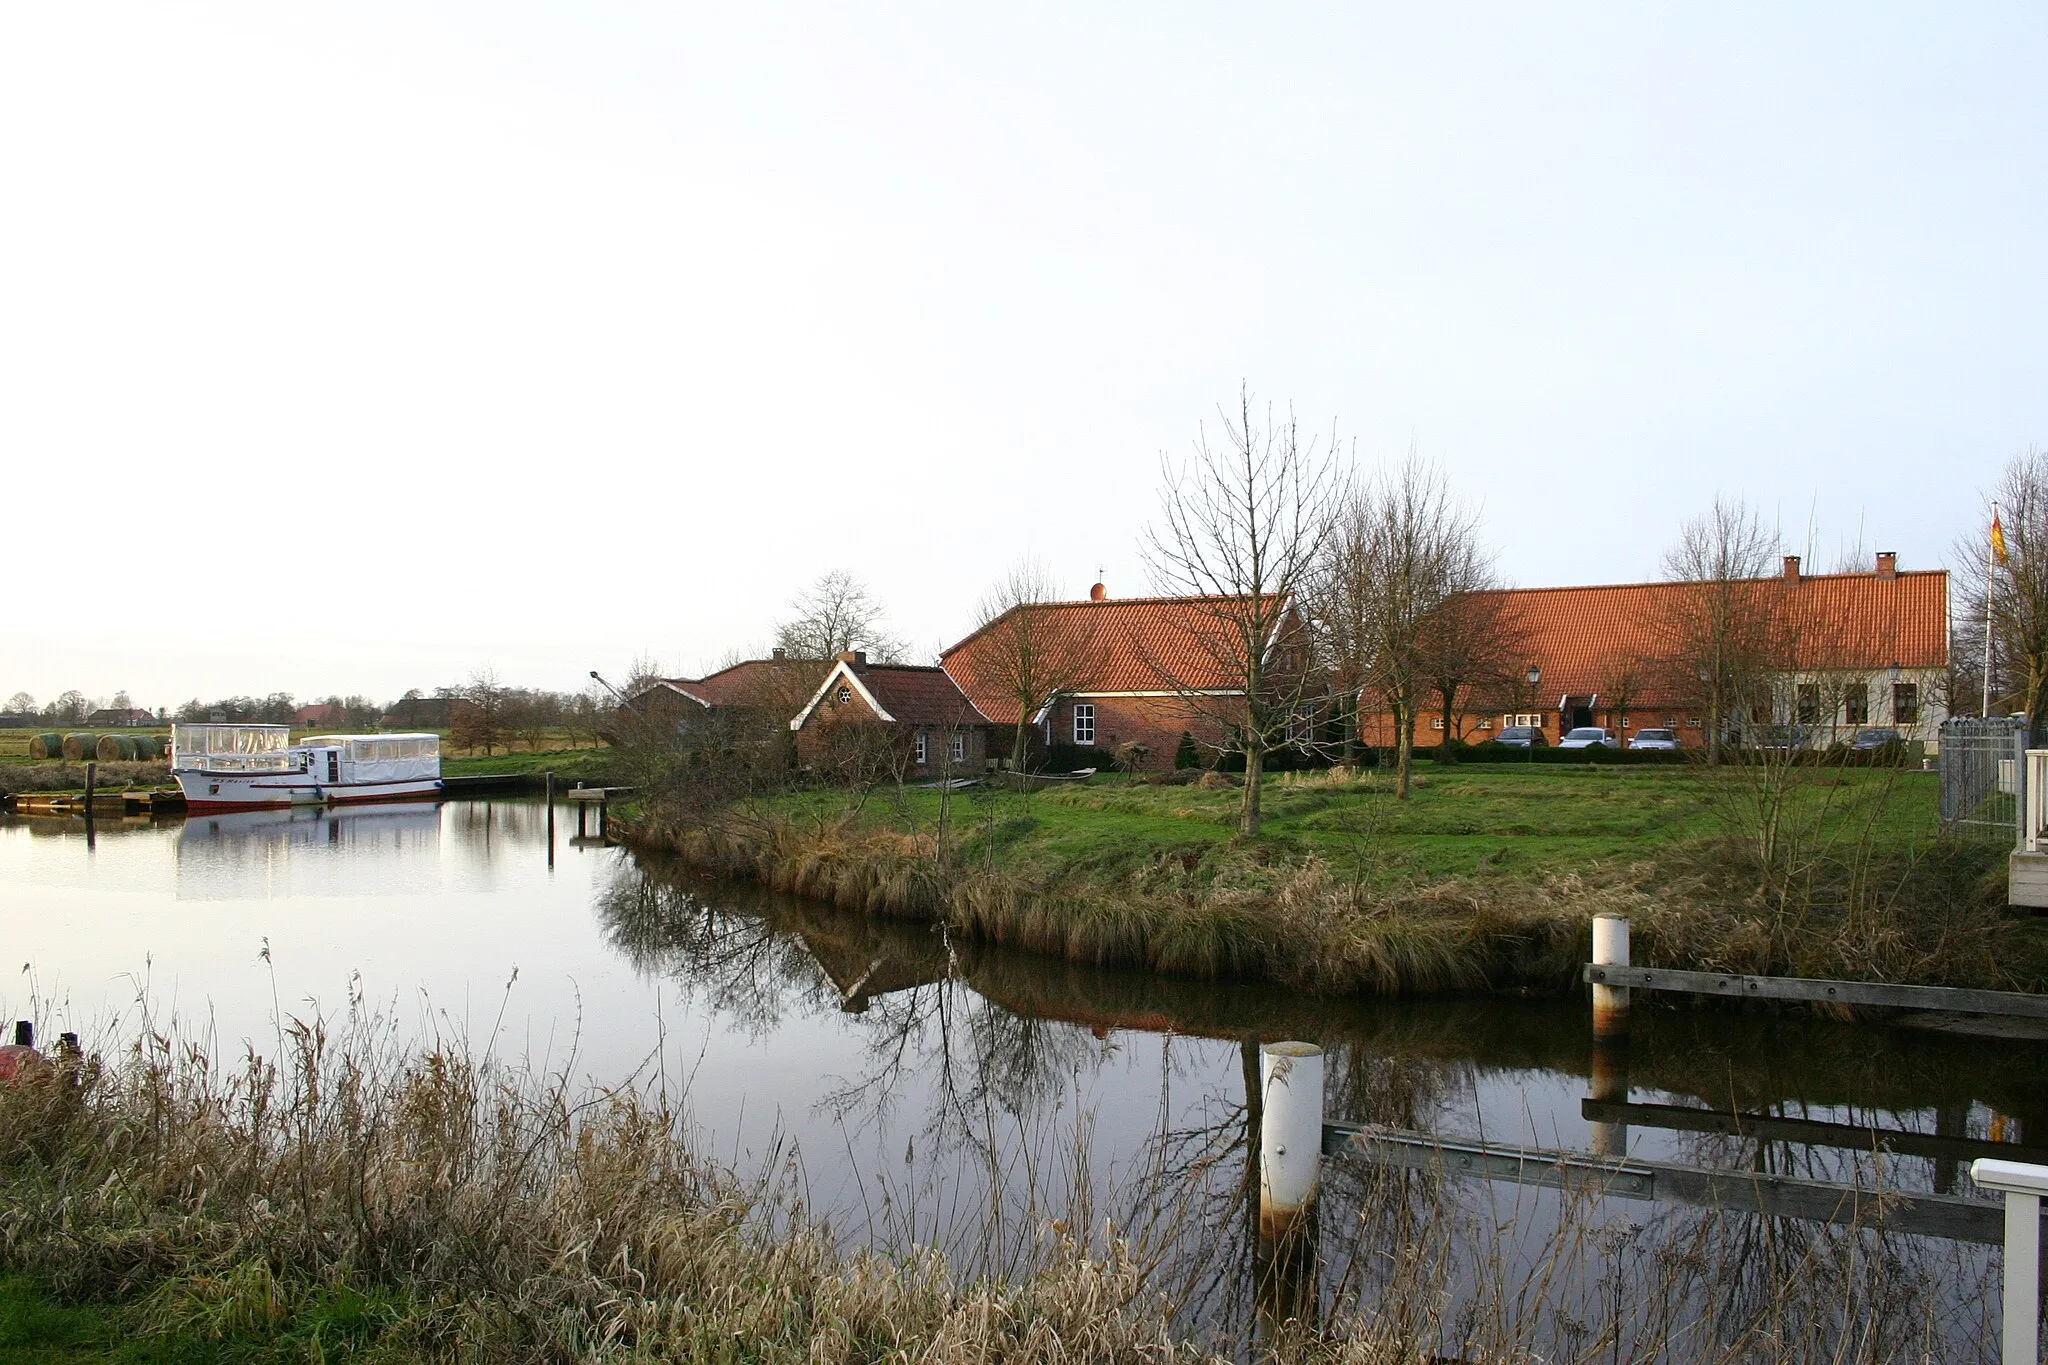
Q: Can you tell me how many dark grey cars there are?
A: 3